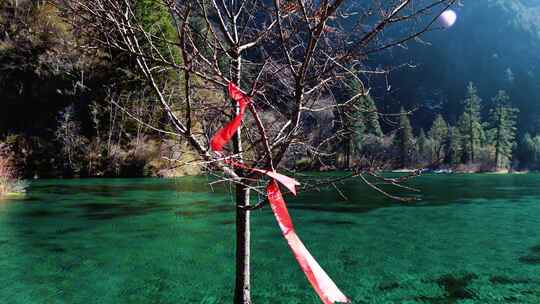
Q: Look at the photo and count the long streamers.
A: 2